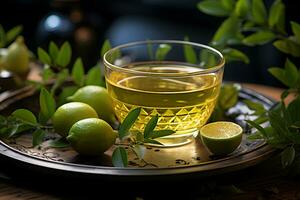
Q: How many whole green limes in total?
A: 3